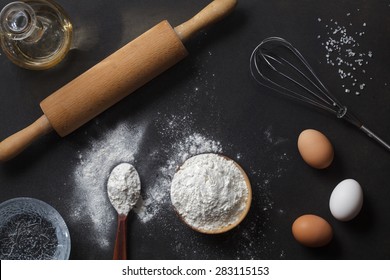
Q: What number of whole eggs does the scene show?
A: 3